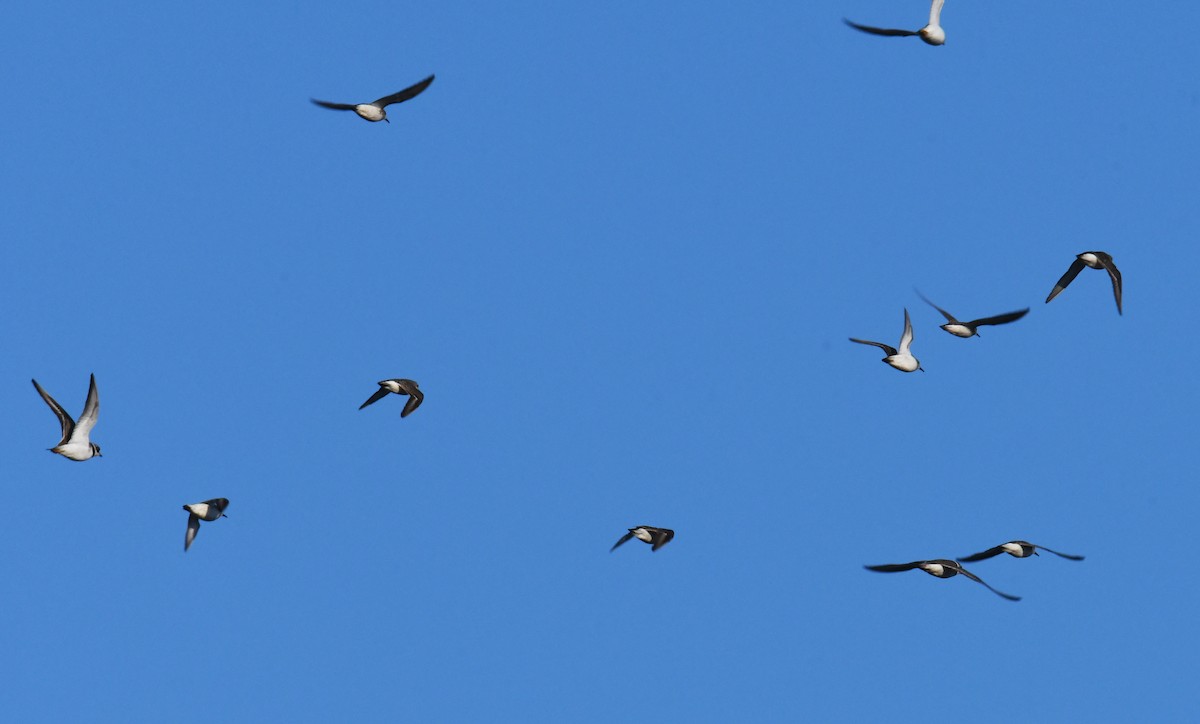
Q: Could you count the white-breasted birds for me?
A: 11